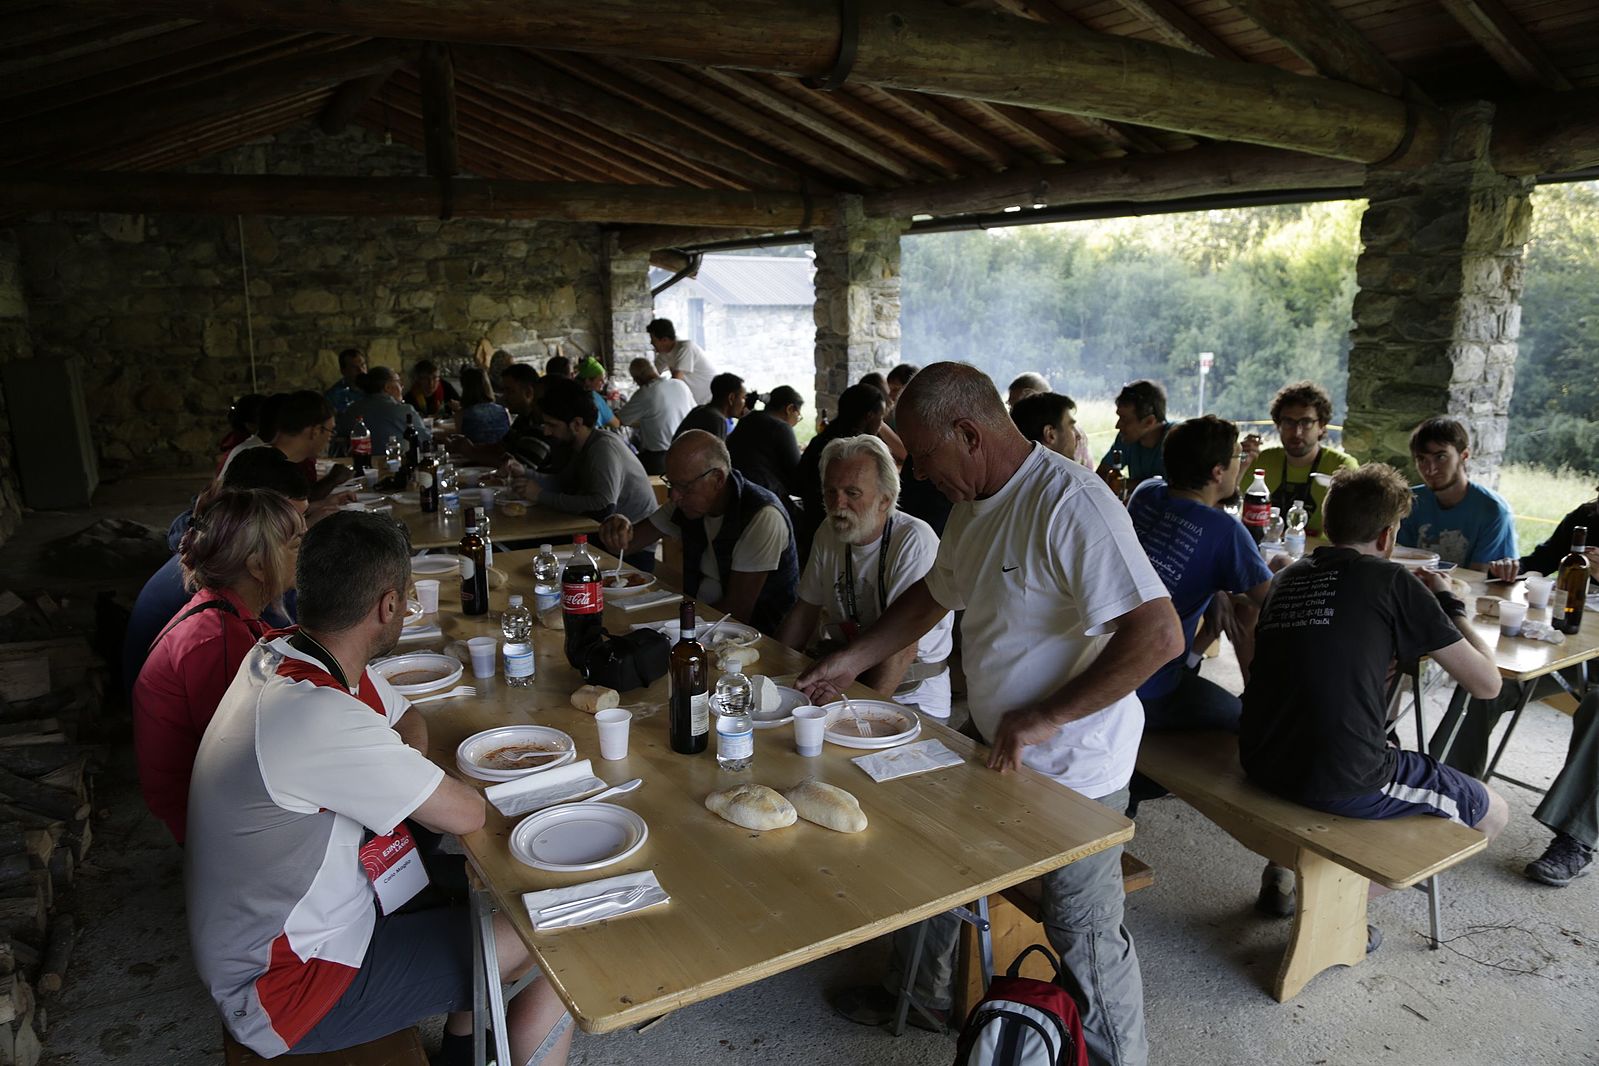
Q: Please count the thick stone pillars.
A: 3